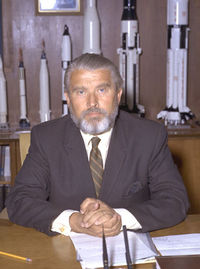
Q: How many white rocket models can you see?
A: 7